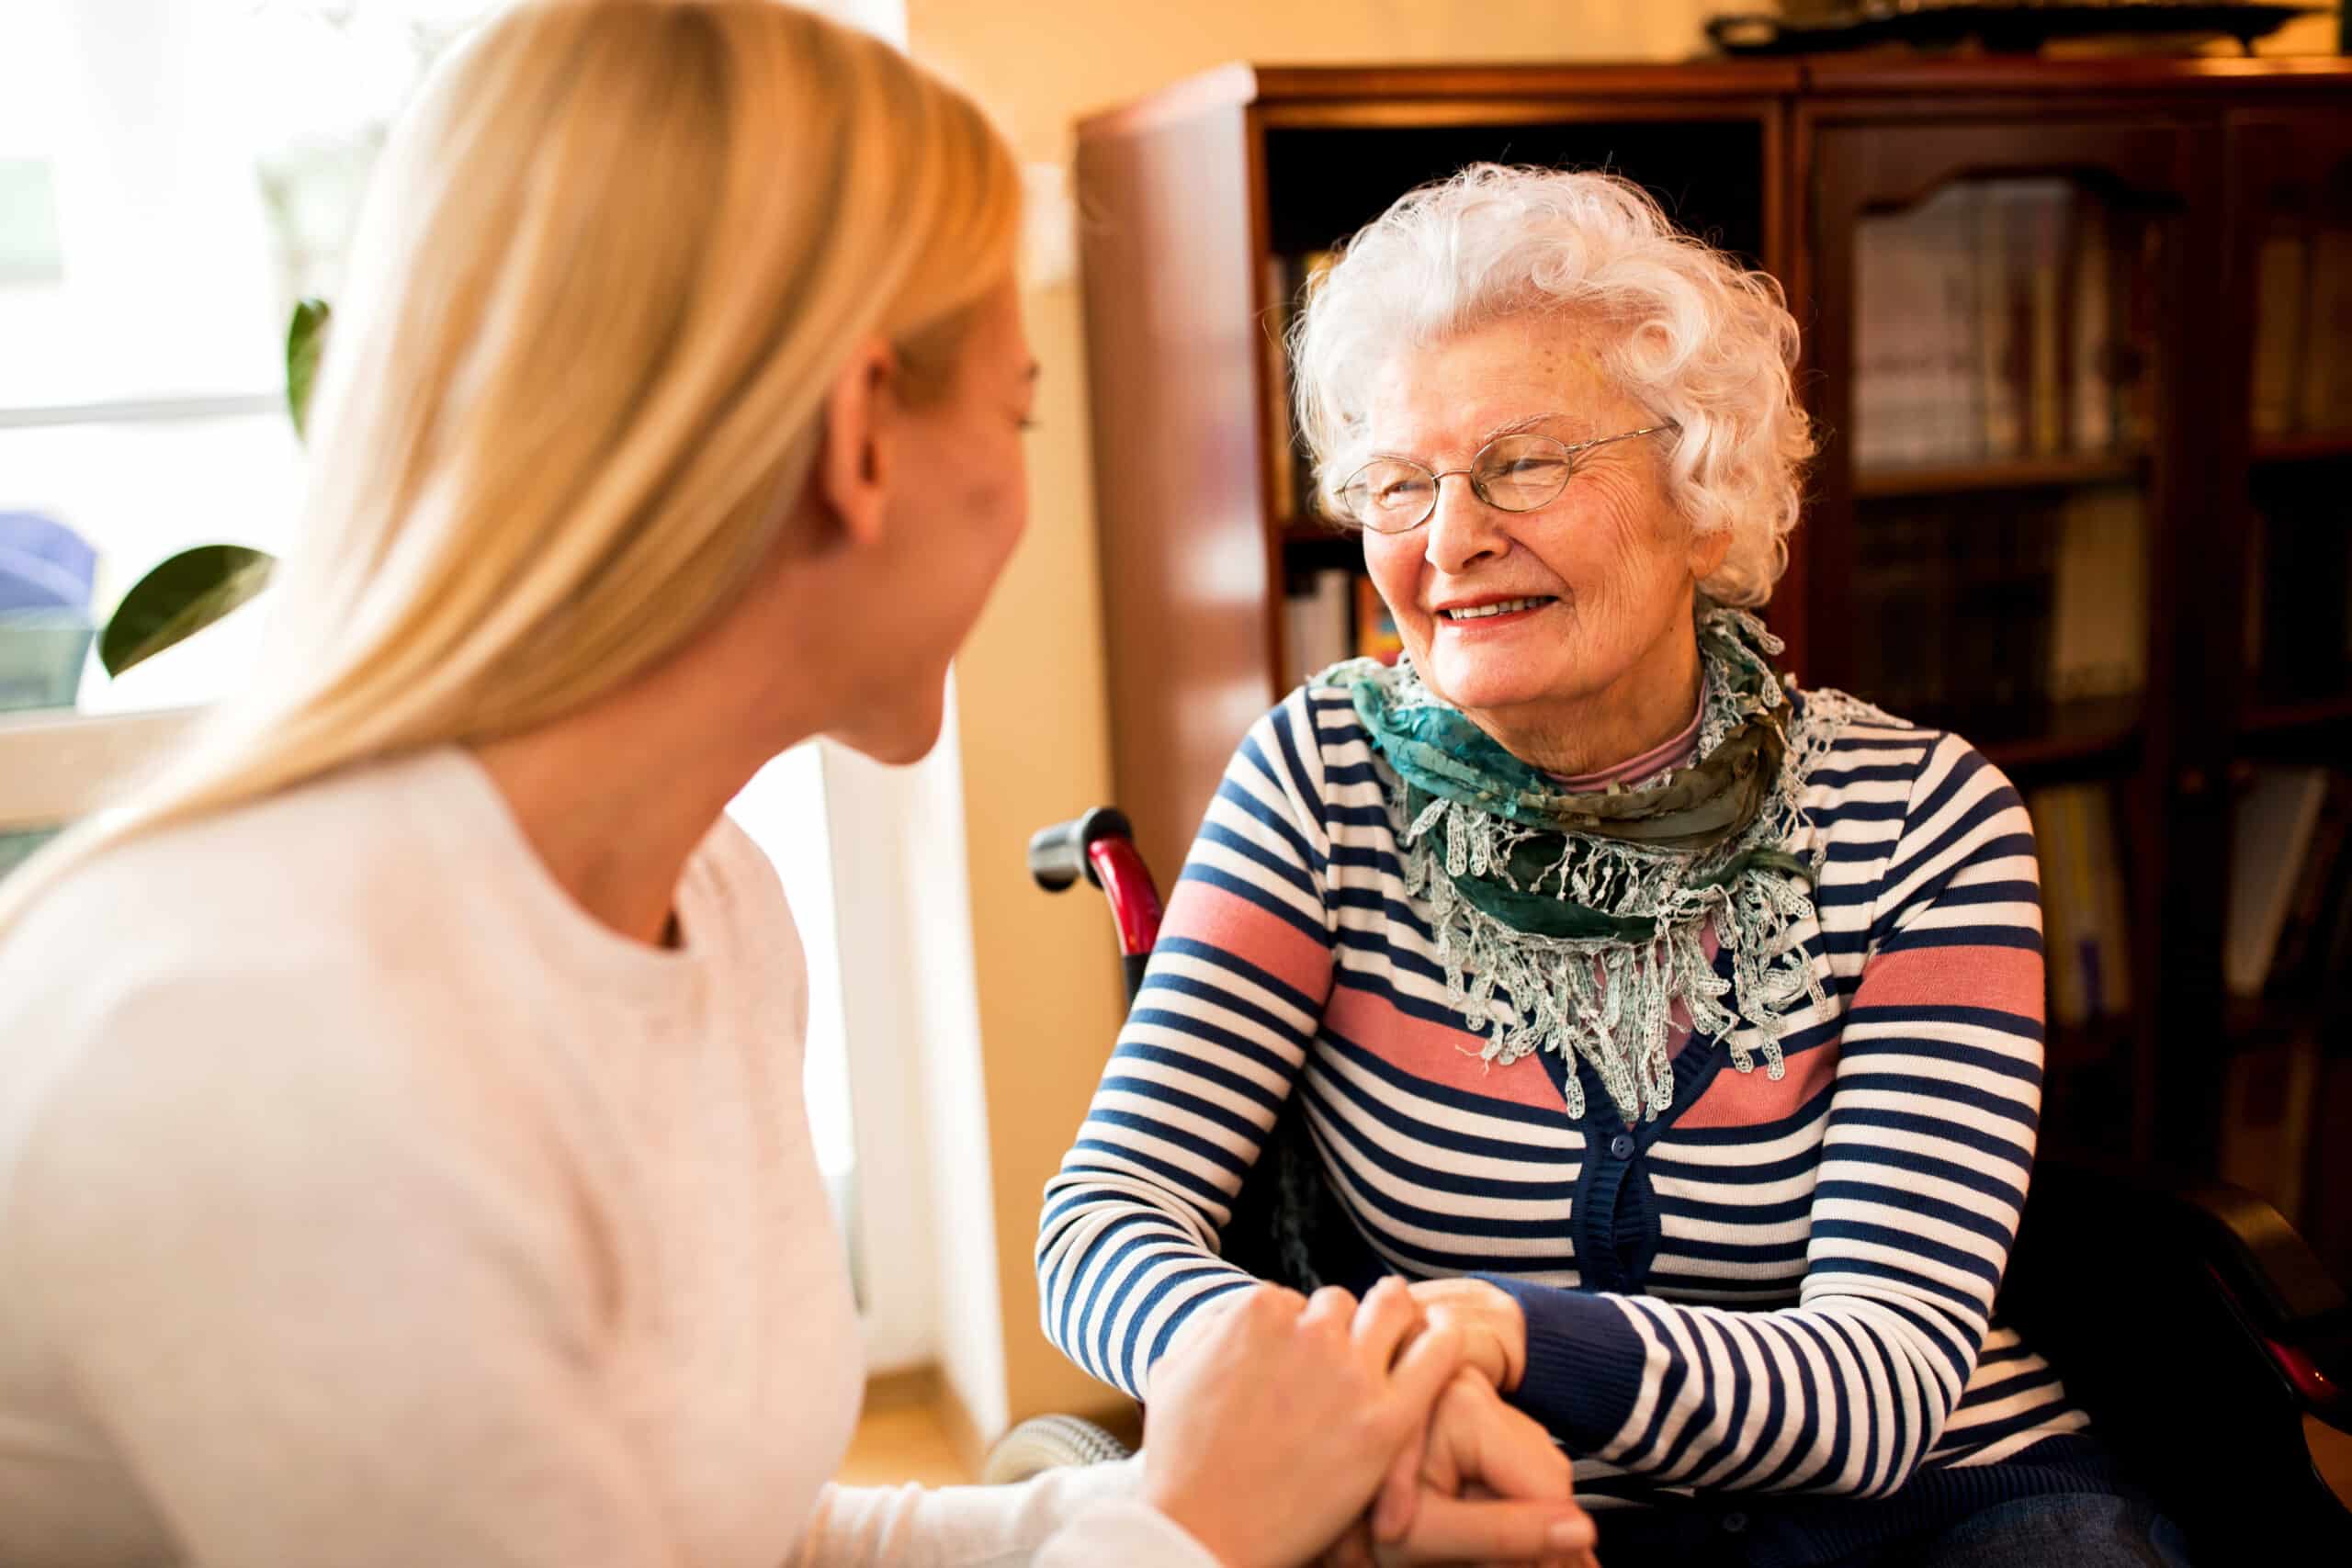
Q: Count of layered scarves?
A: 1